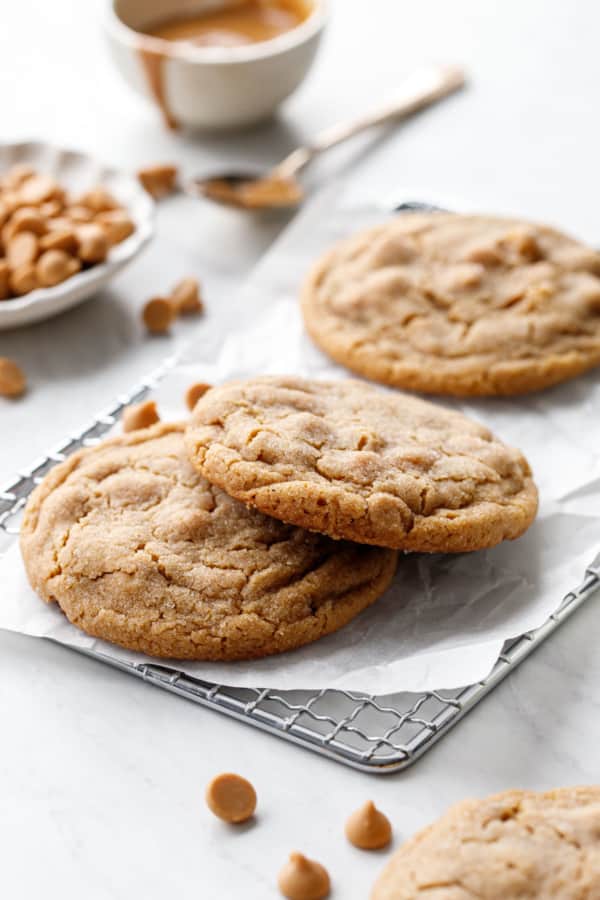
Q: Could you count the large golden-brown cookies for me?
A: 4